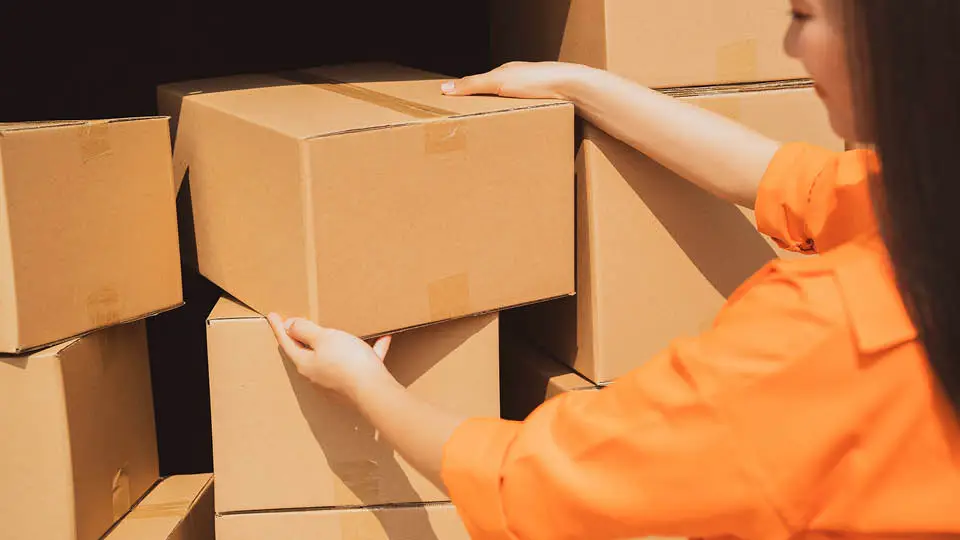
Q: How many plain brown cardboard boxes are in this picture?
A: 9